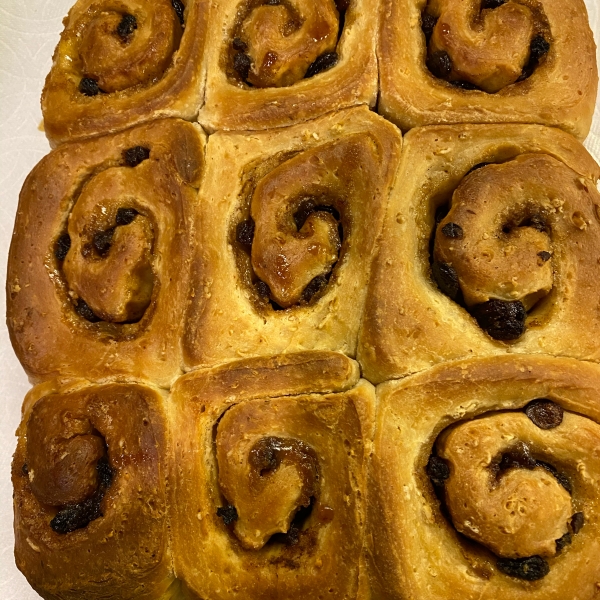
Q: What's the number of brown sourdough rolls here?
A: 9